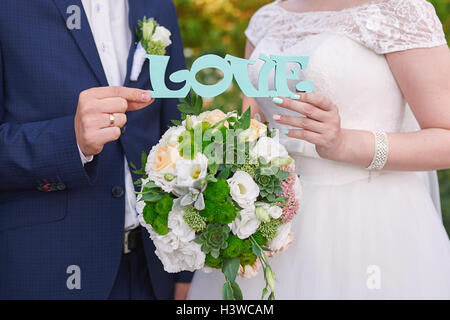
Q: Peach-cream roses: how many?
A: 3